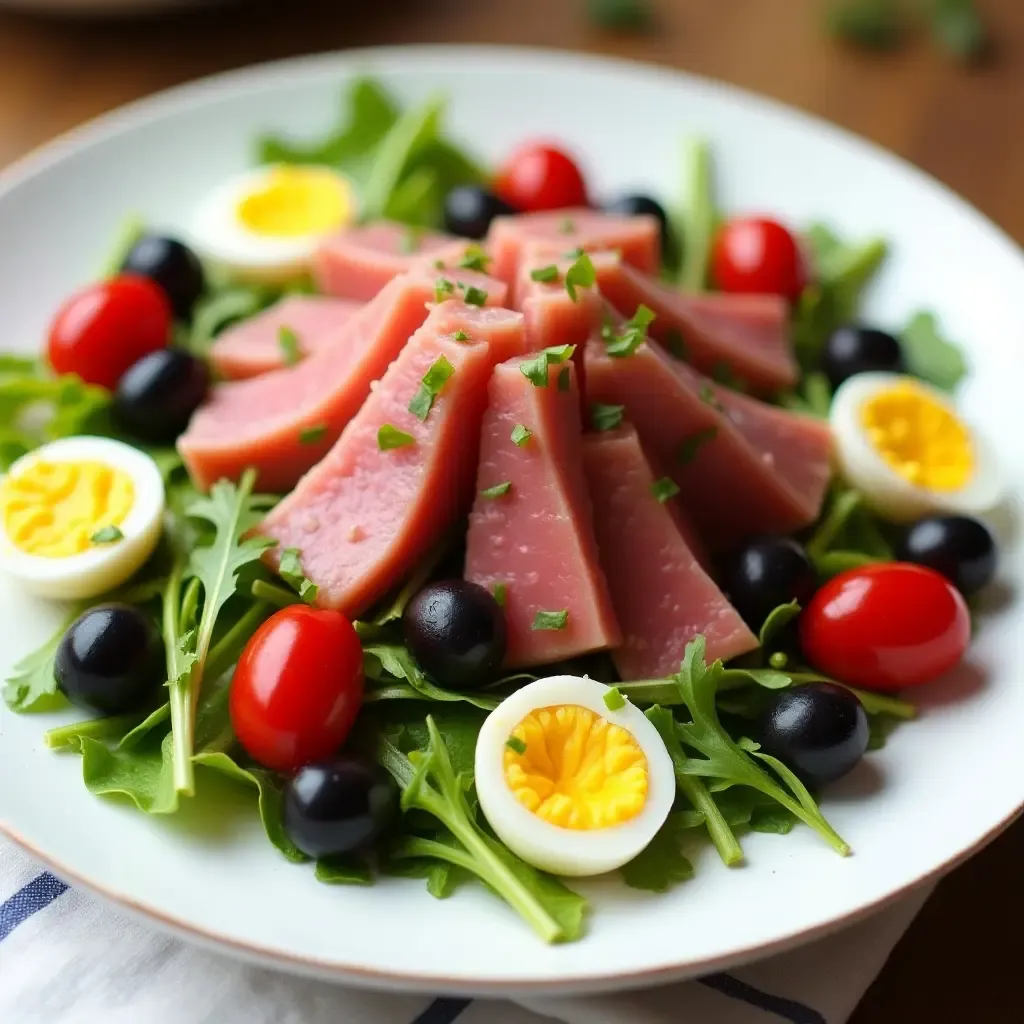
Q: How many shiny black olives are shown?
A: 11